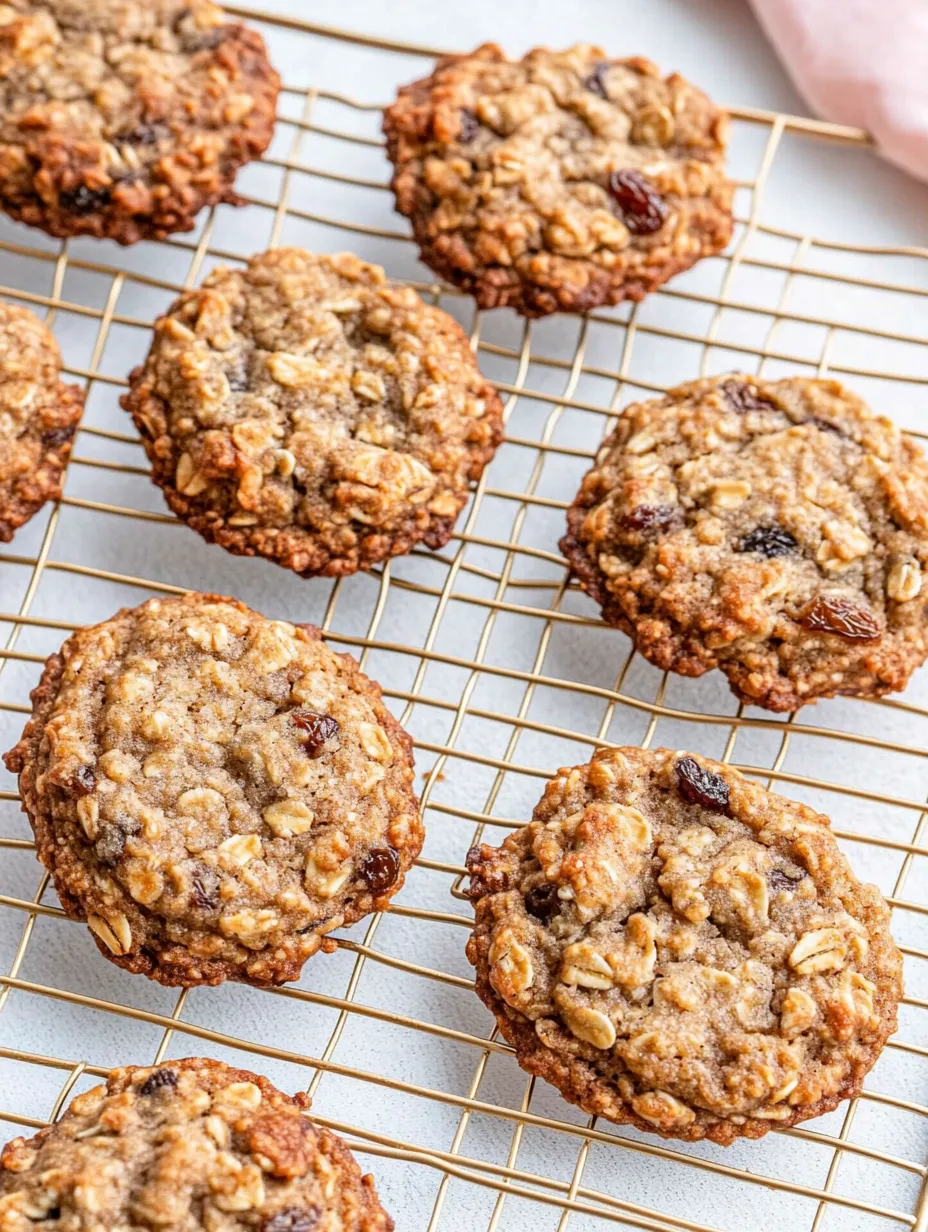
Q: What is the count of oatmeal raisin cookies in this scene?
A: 8